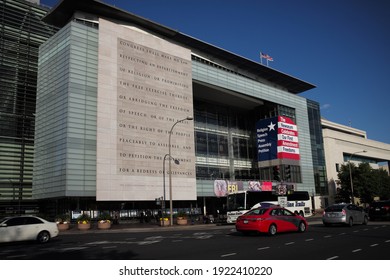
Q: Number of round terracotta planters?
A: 5